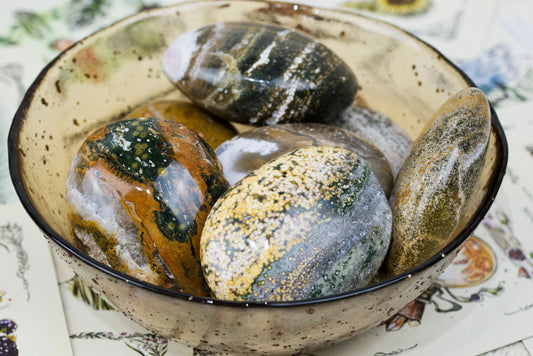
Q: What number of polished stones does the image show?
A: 7